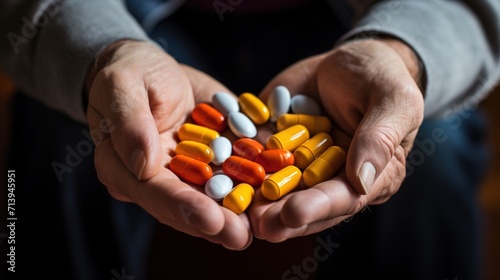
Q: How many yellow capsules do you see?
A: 9